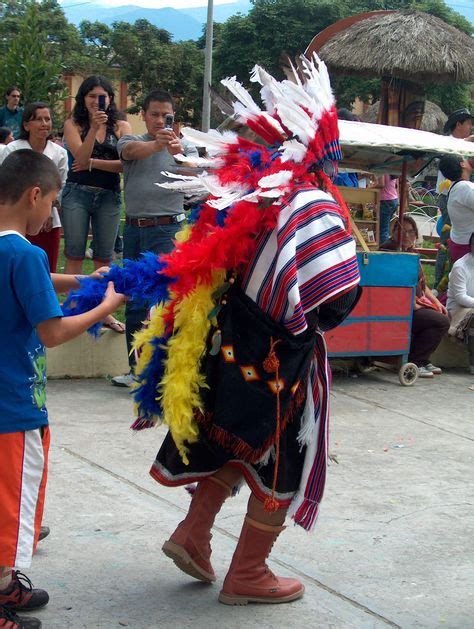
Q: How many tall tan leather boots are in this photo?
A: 2